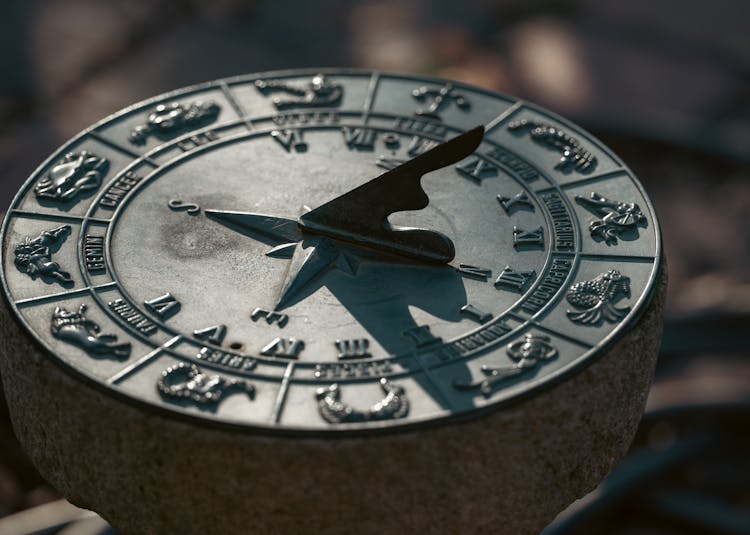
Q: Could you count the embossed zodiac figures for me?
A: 12